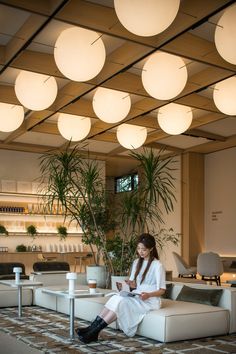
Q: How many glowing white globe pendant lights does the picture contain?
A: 11